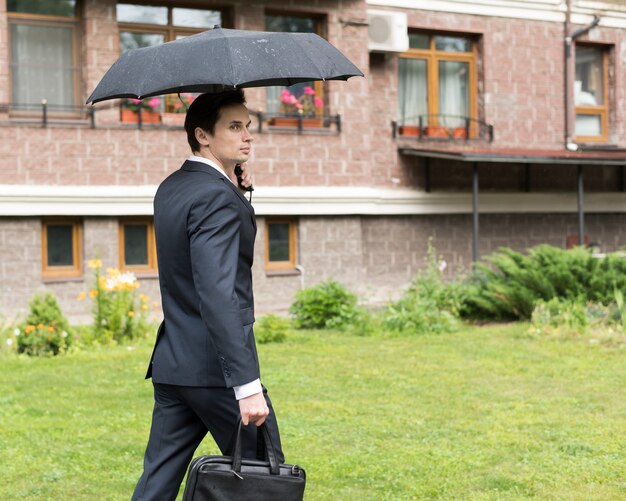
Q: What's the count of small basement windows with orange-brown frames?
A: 3